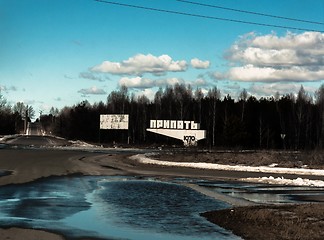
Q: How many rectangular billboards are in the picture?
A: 1